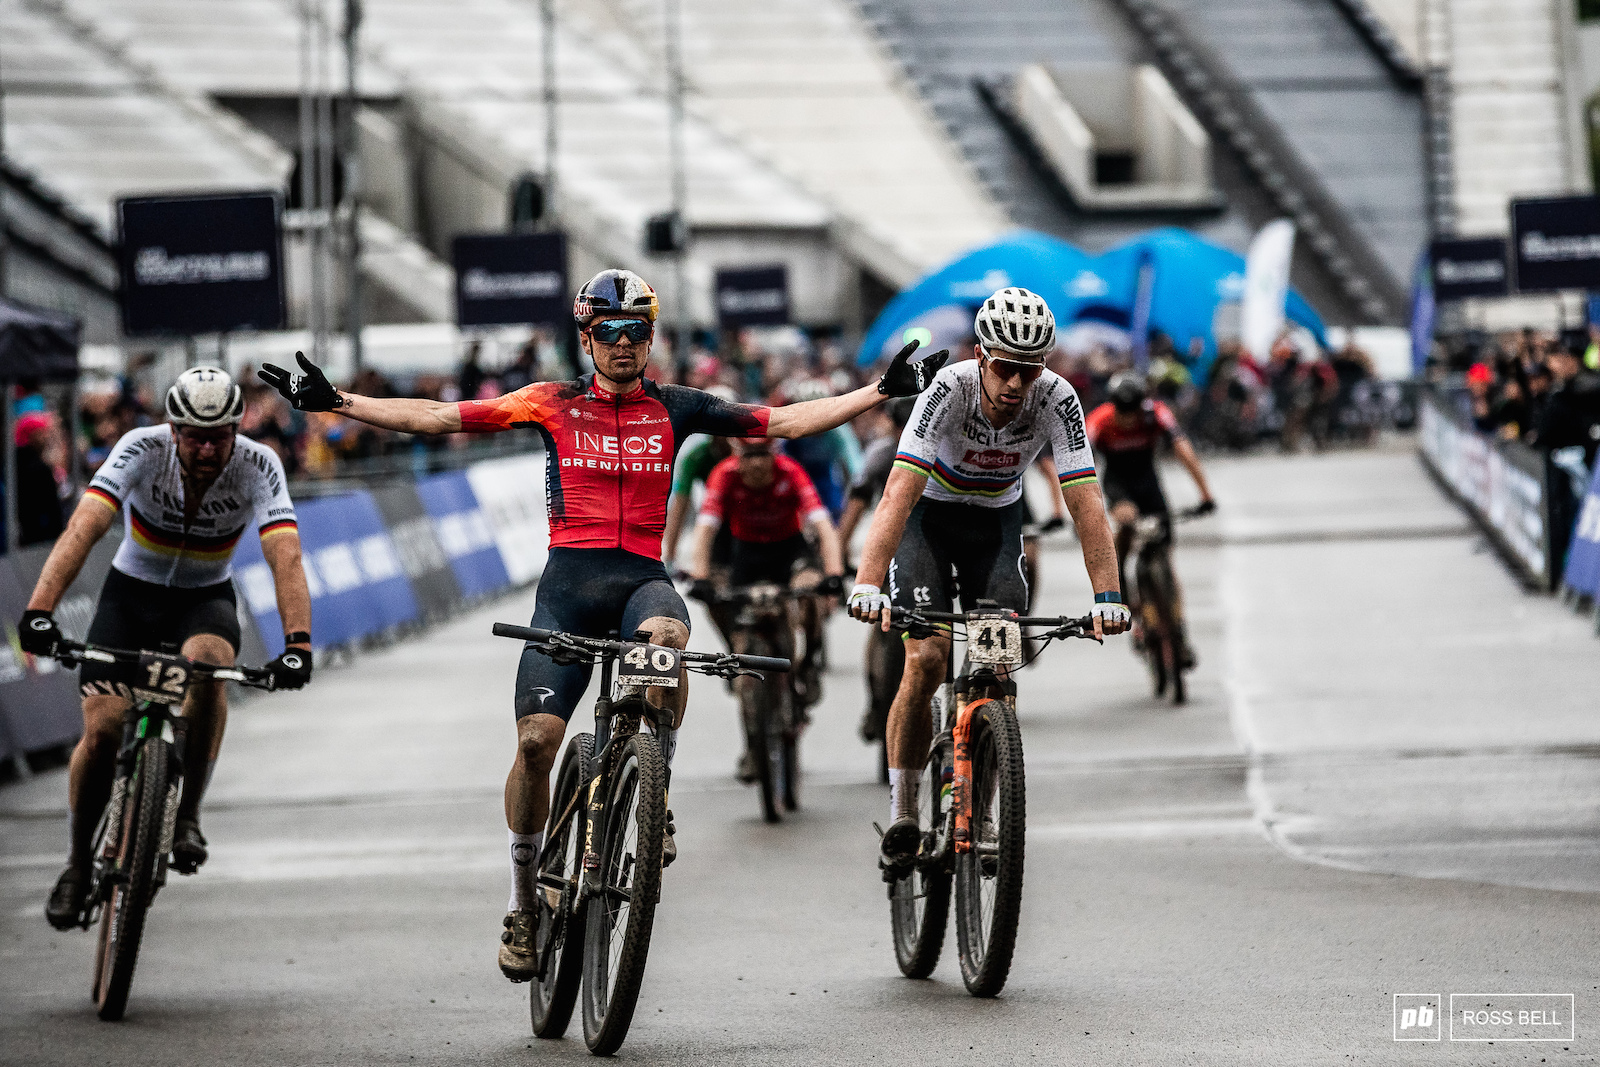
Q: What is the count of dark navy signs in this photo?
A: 5